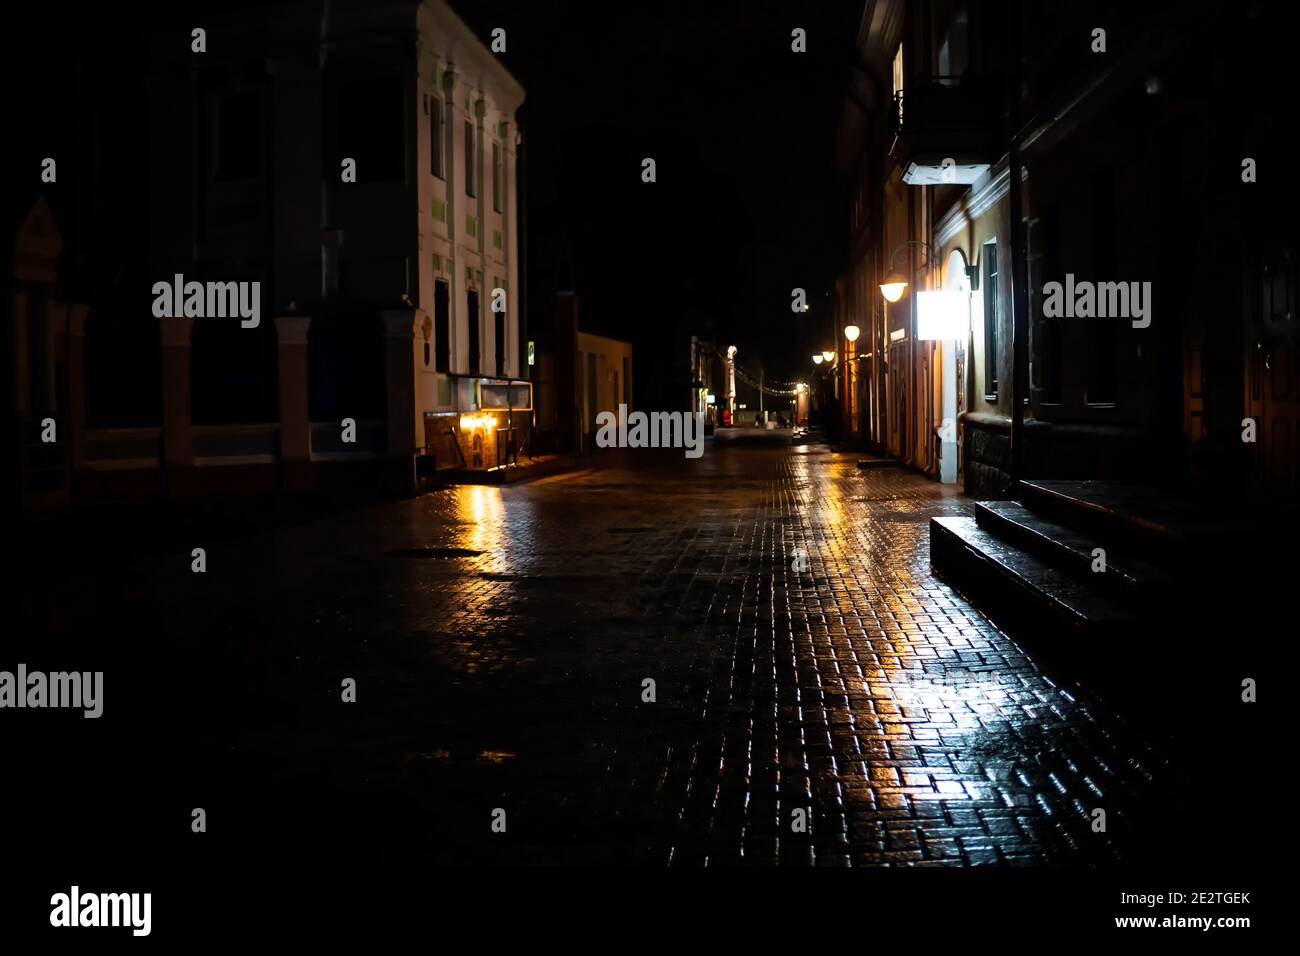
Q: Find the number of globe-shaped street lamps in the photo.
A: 4